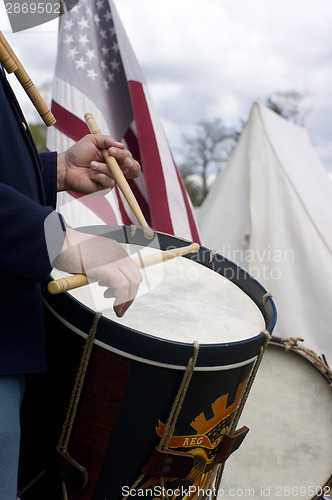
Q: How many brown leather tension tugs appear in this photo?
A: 3